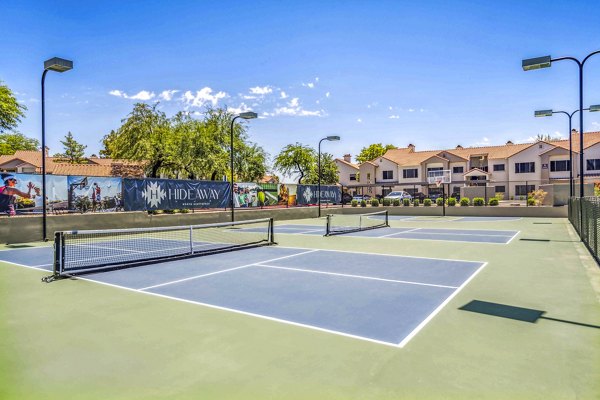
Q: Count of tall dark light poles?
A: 5